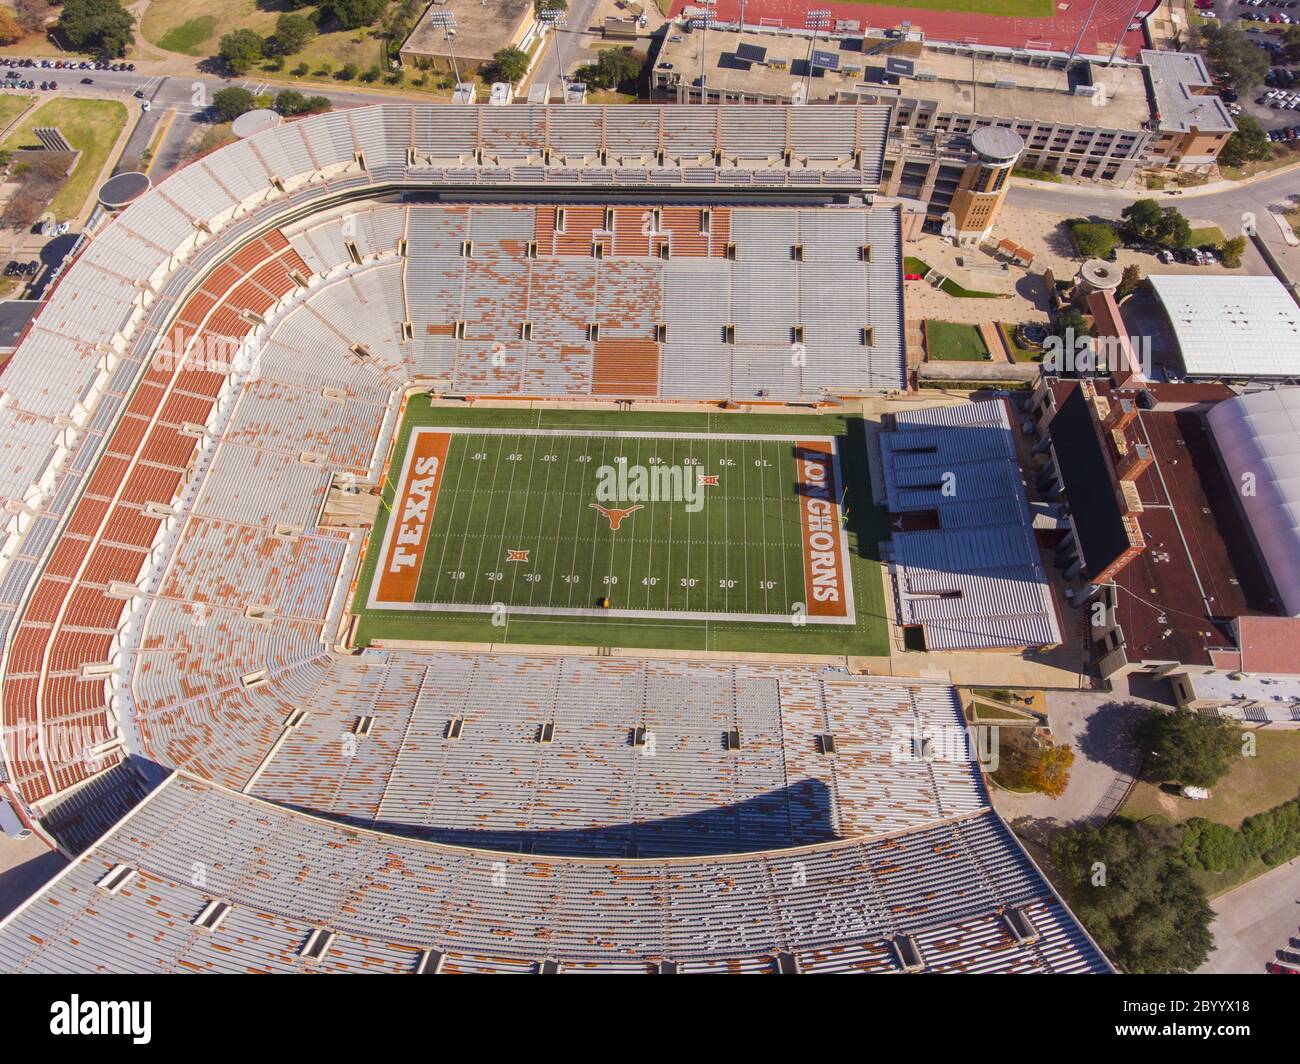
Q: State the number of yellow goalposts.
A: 2